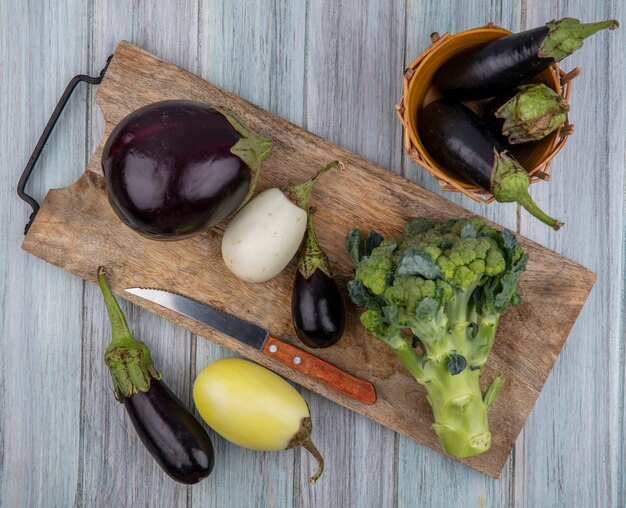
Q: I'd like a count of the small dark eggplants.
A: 5